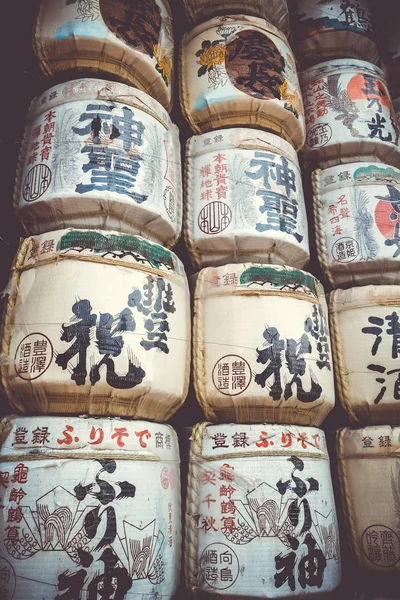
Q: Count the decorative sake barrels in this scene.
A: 14